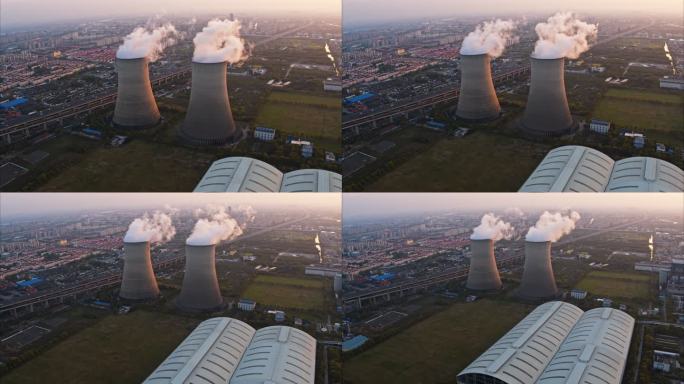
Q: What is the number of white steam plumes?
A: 8